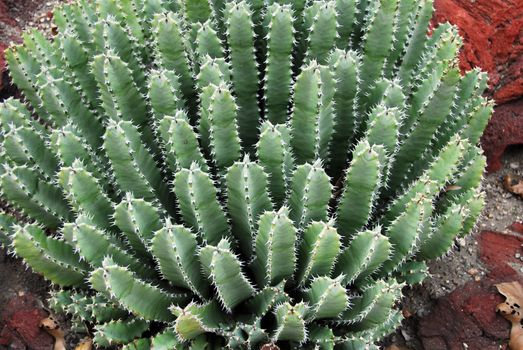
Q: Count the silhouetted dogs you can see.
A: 0